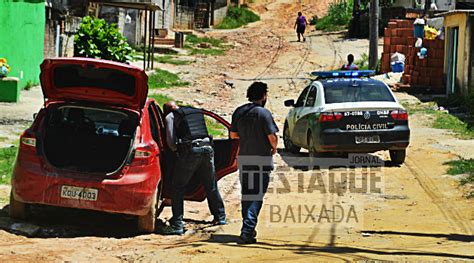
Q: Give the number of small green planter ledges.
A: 1